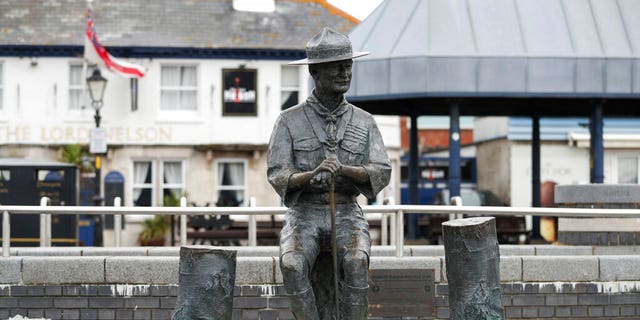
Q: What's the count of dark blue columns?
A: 4